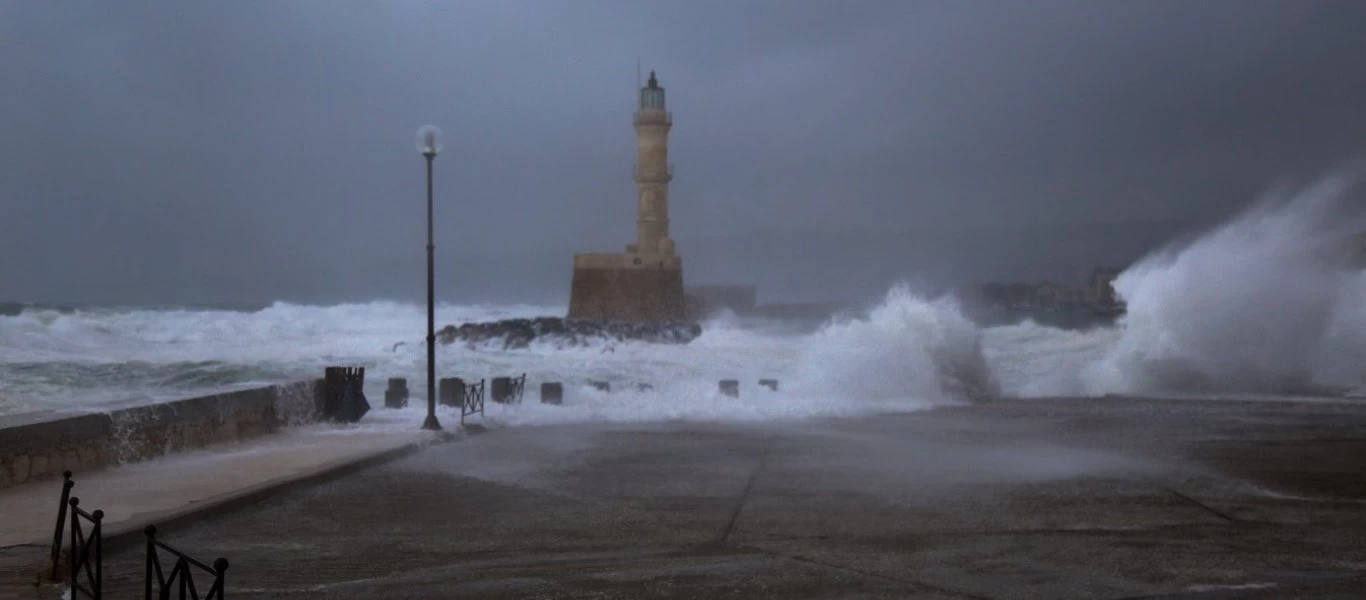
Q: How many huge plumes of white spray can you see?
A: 2